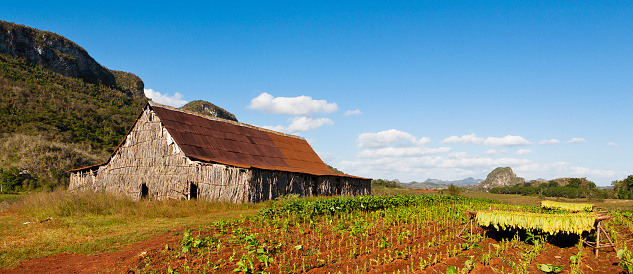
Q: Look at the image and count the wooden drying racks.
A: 2